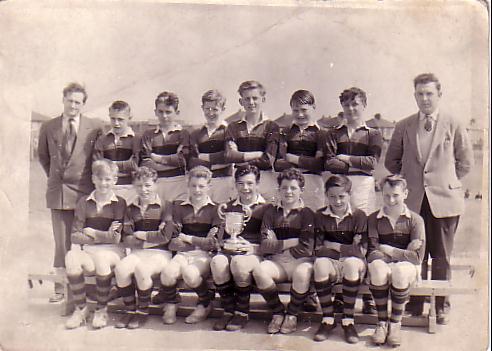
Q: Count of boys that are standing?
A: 6